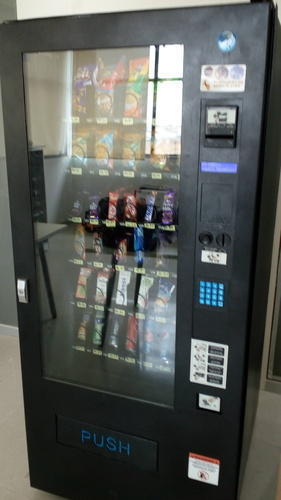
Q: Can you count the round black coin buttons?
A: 2